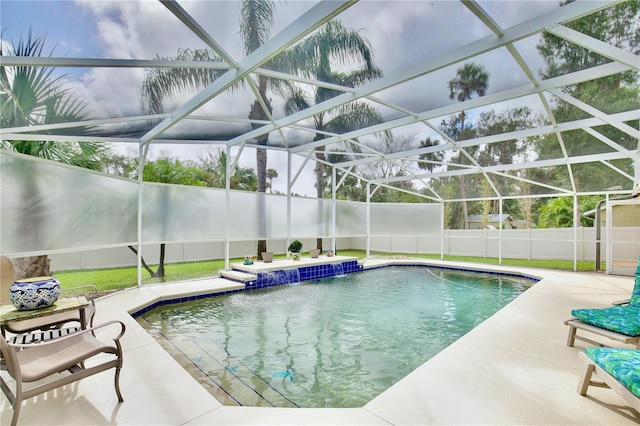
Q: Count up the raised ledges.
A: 1